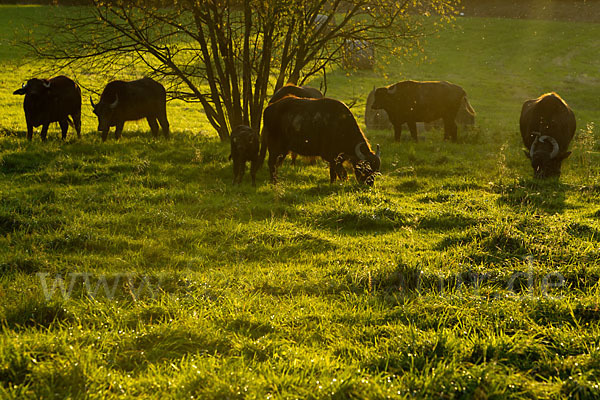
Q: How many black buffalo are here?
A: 7